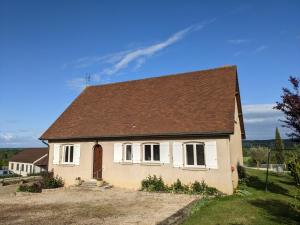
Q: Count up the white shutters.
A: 7